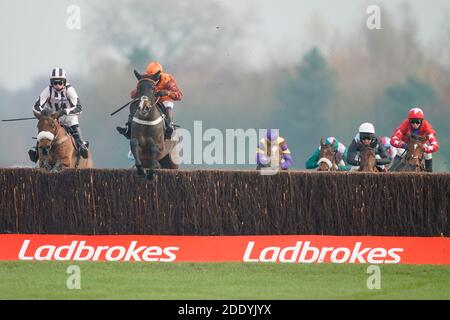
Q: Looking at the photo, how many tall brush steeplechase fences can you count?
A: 1